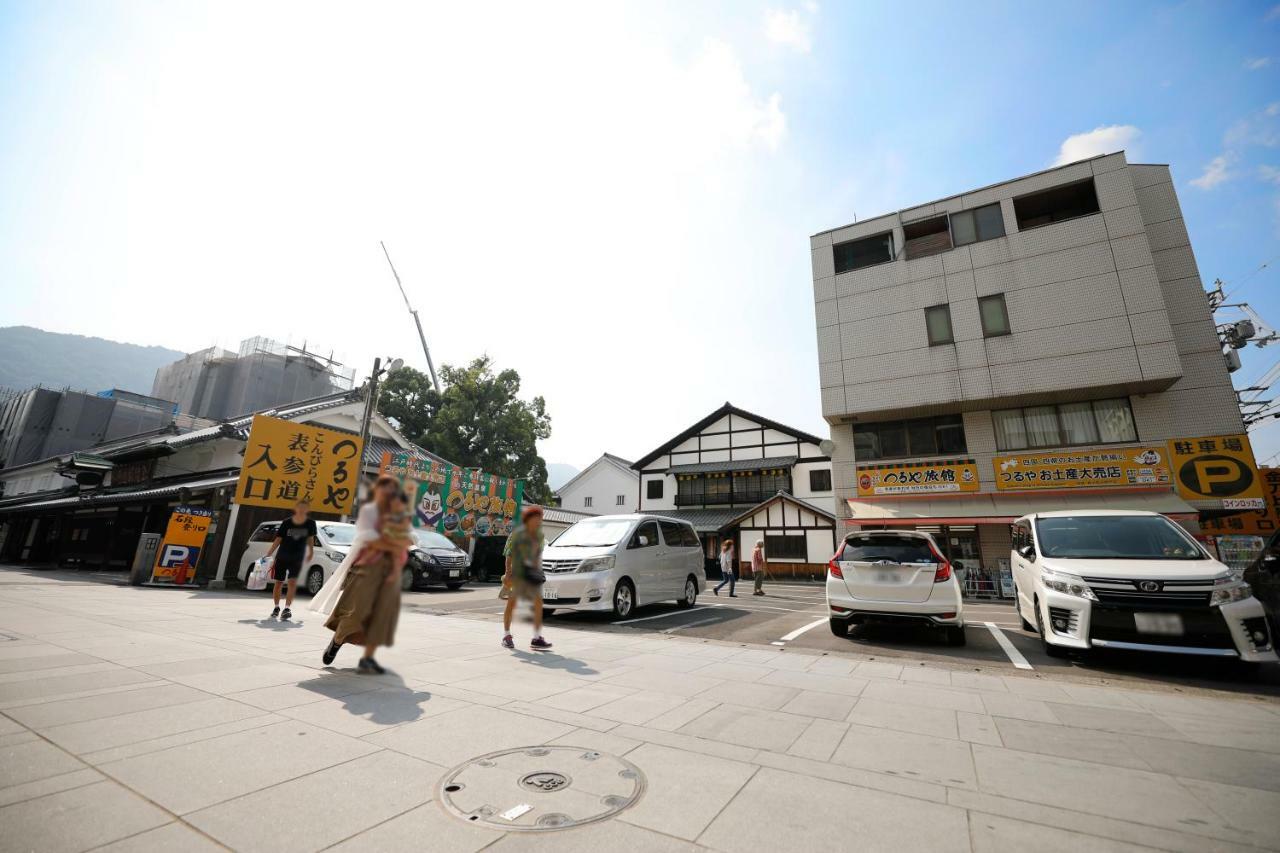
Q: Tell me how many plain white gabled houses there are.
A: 1